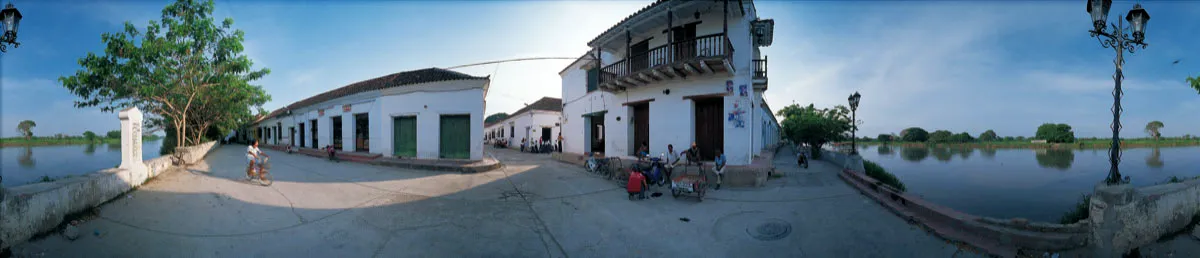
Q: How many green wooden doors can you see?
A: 2